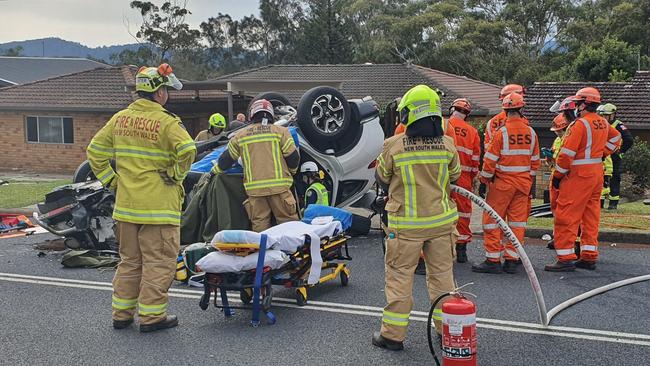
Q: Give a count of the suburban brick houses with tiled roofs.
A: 3